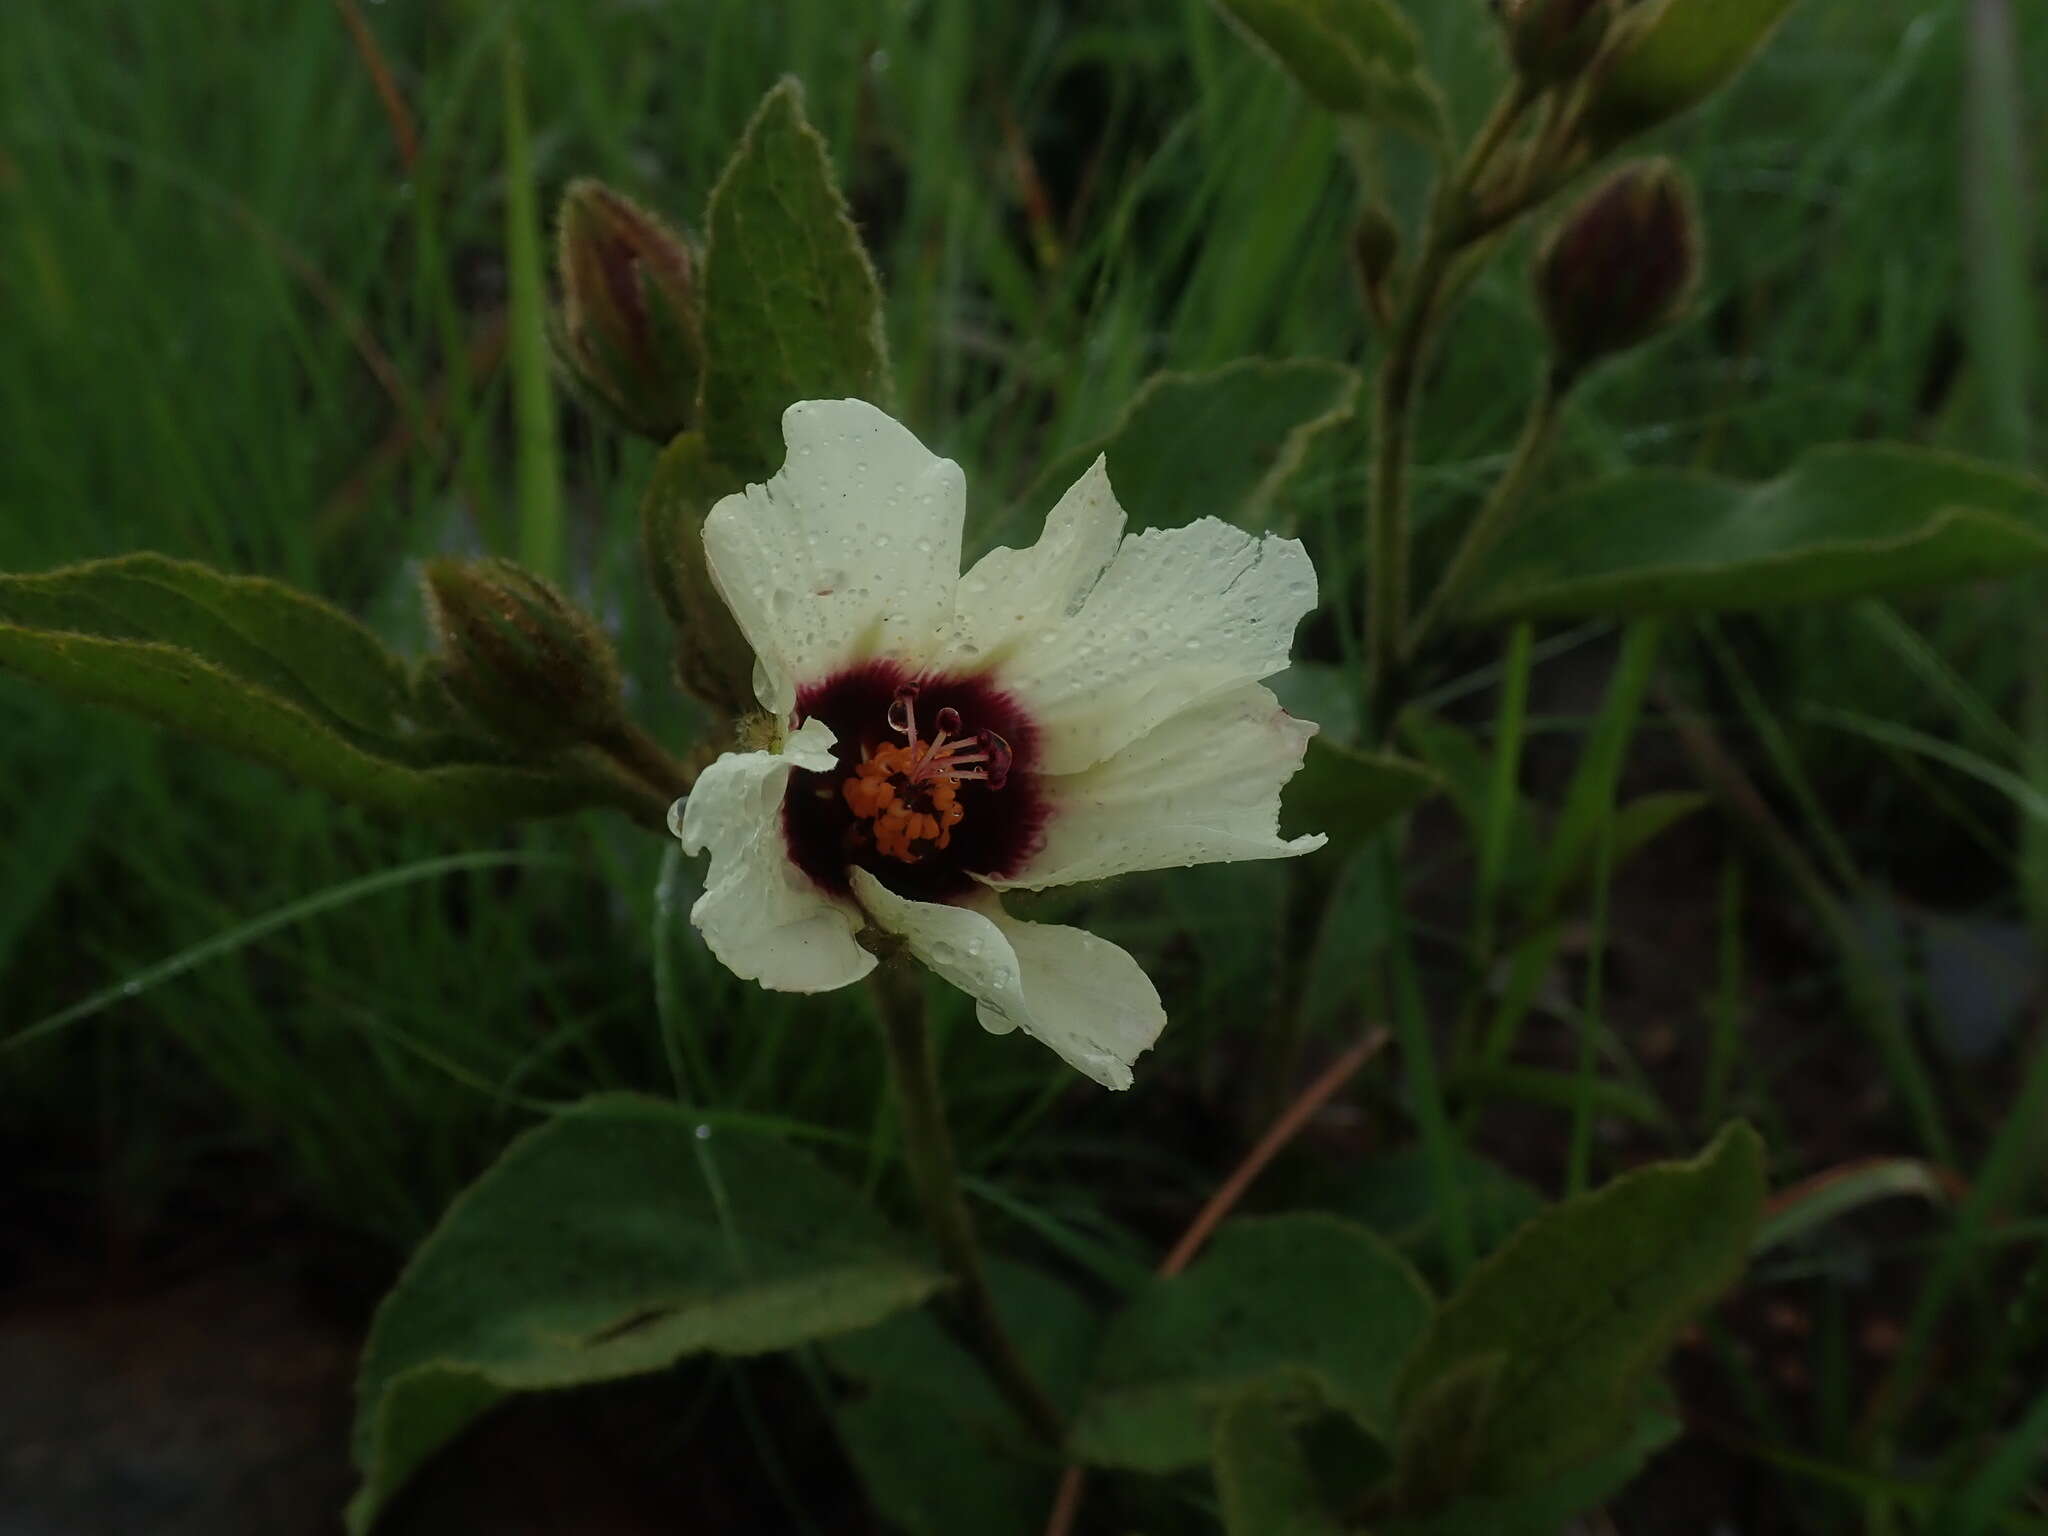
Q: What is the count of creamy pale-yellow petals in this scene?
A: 5